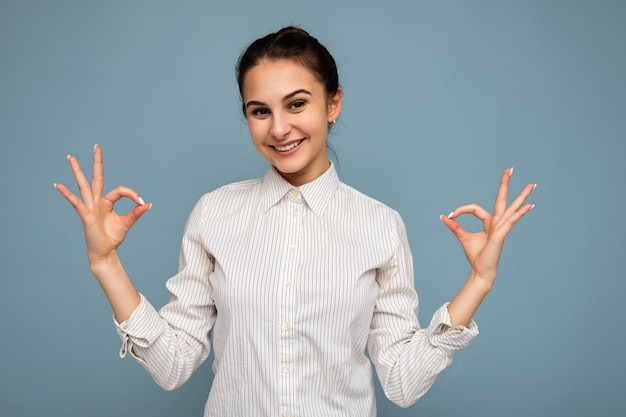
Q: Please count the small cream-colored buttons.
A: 7